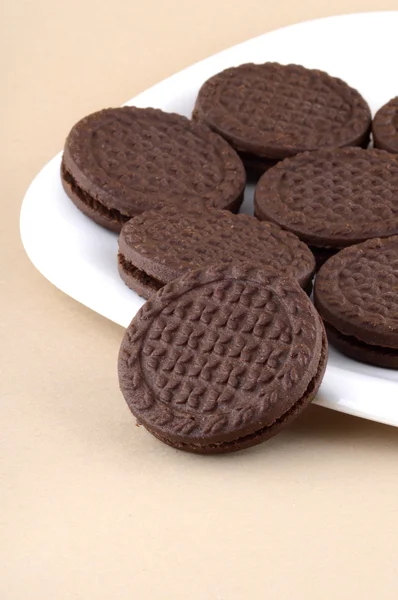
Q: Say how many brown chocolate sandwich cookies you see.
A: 7